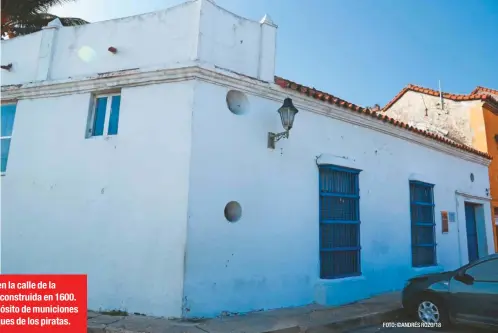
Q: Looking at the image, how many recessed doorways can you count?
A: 1